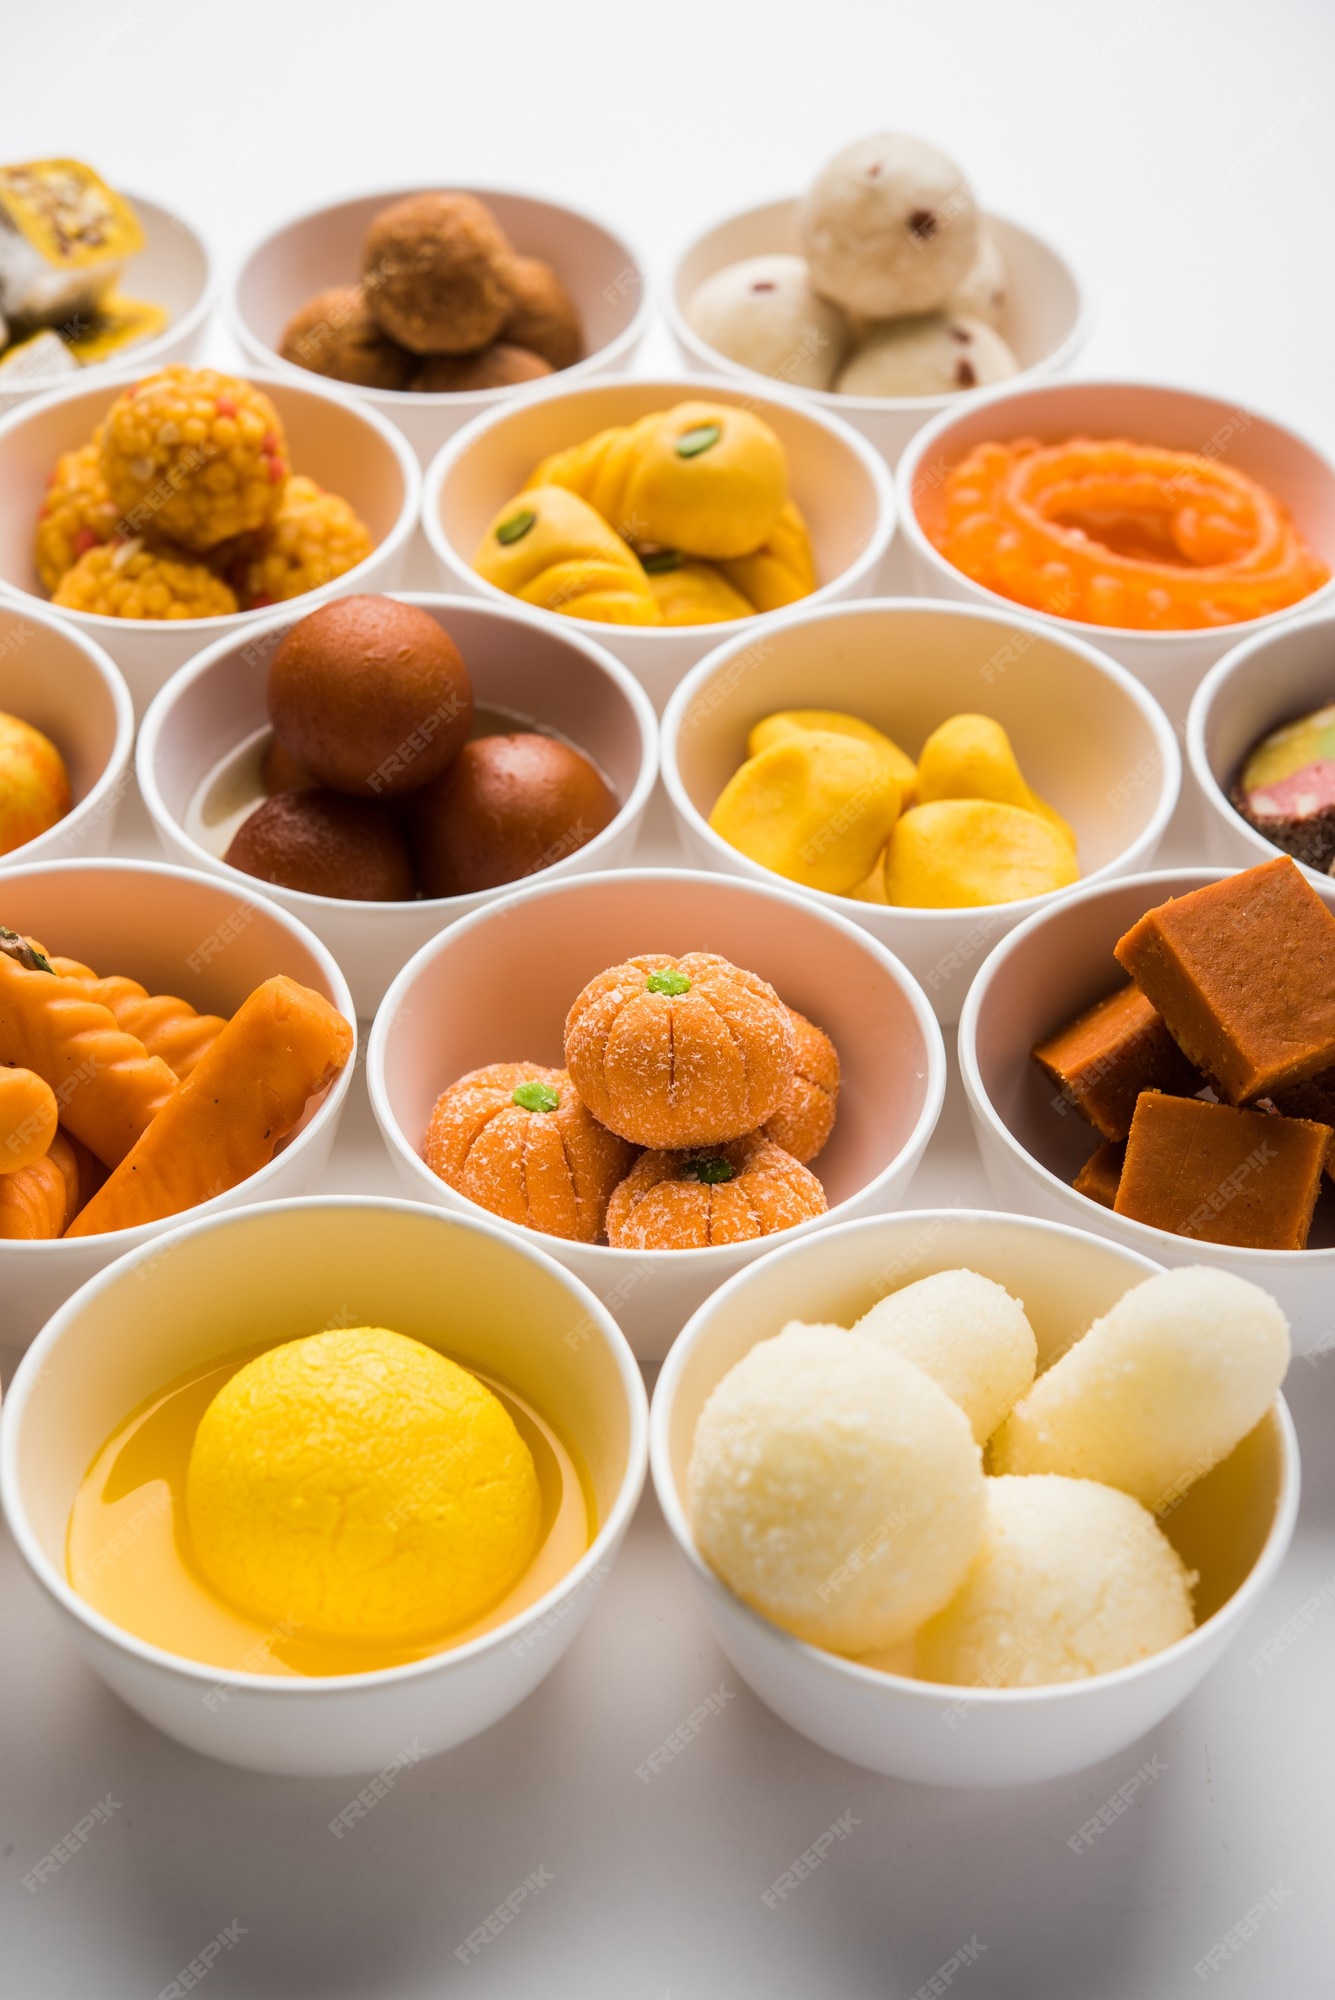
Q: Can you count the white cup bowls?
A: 15